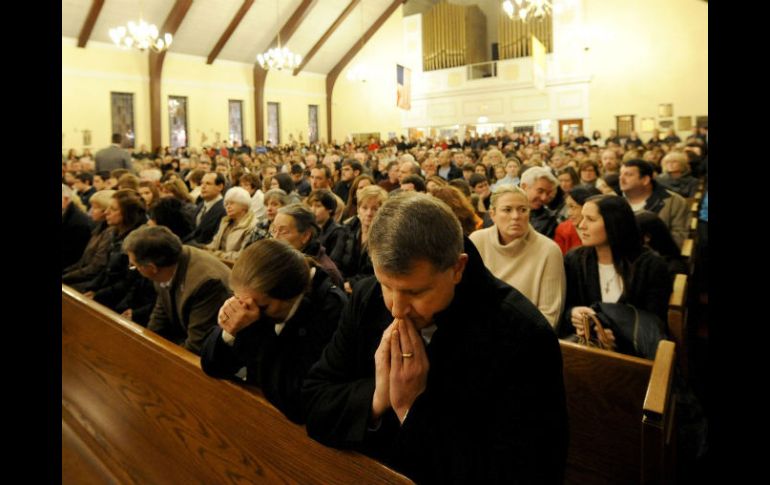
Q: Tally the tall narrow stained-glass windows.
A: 5